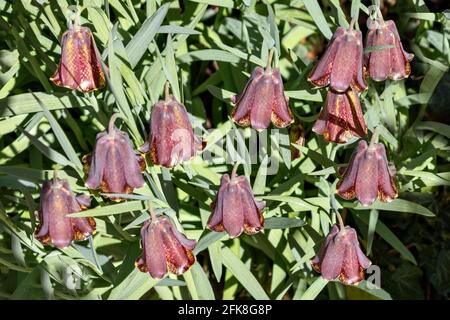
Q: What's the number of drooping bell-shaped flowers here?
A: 12